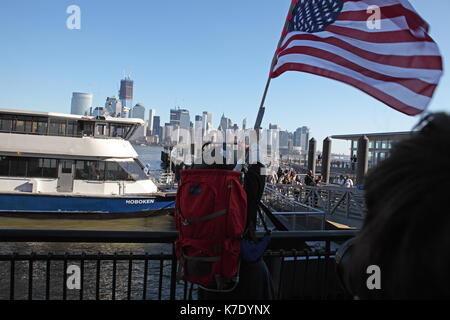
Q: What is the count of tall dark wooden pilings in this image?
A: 3